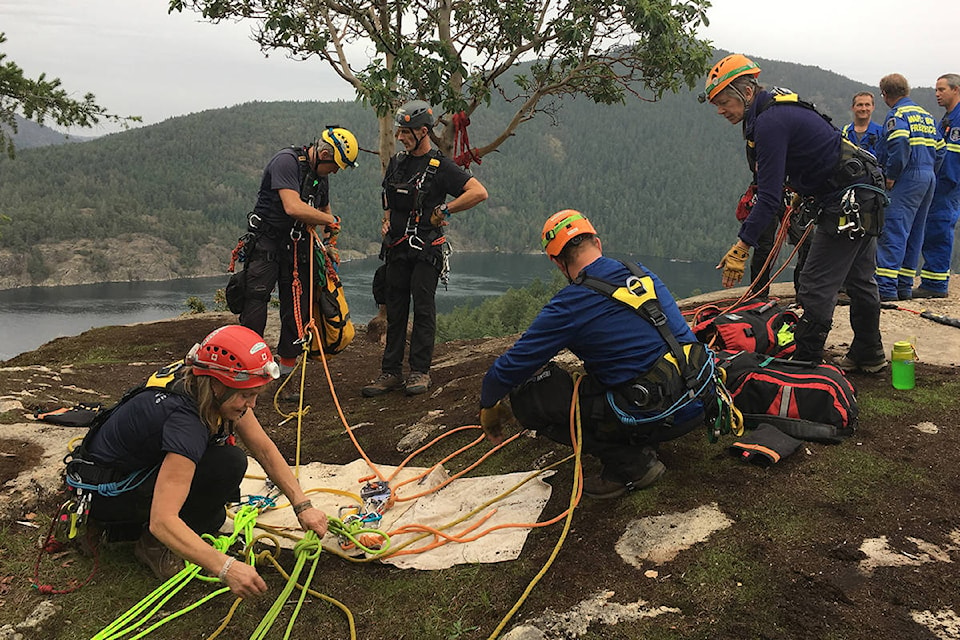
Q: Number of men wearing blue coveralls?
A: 3